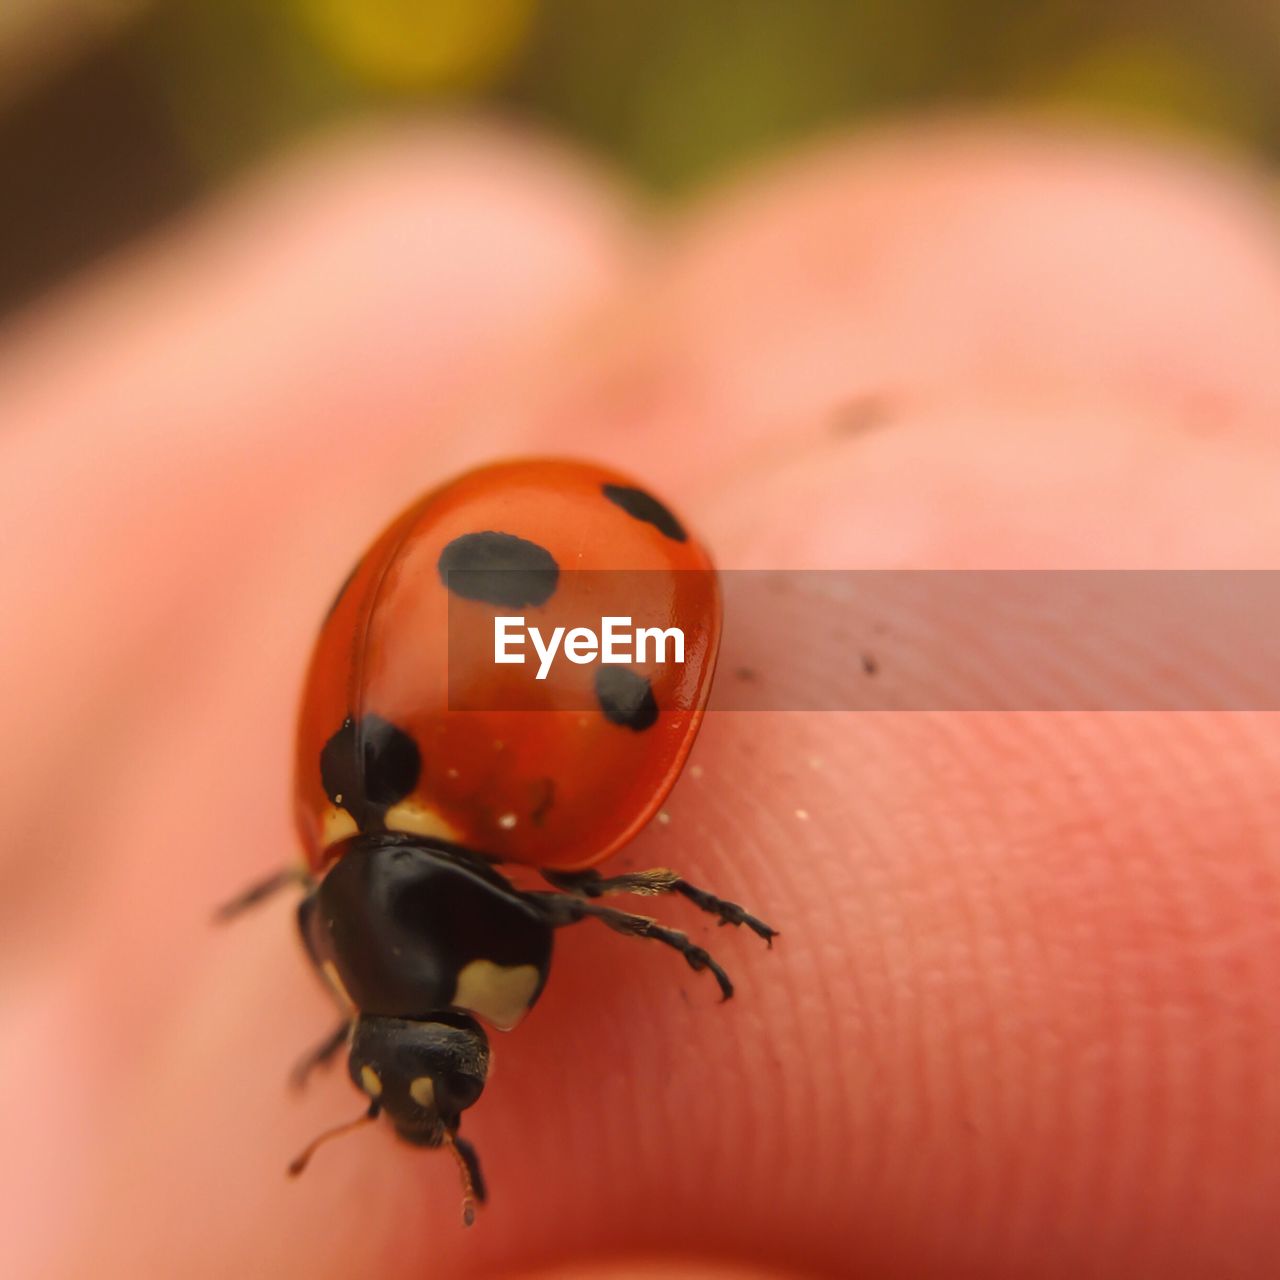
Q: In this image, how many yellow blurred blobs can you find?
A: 2